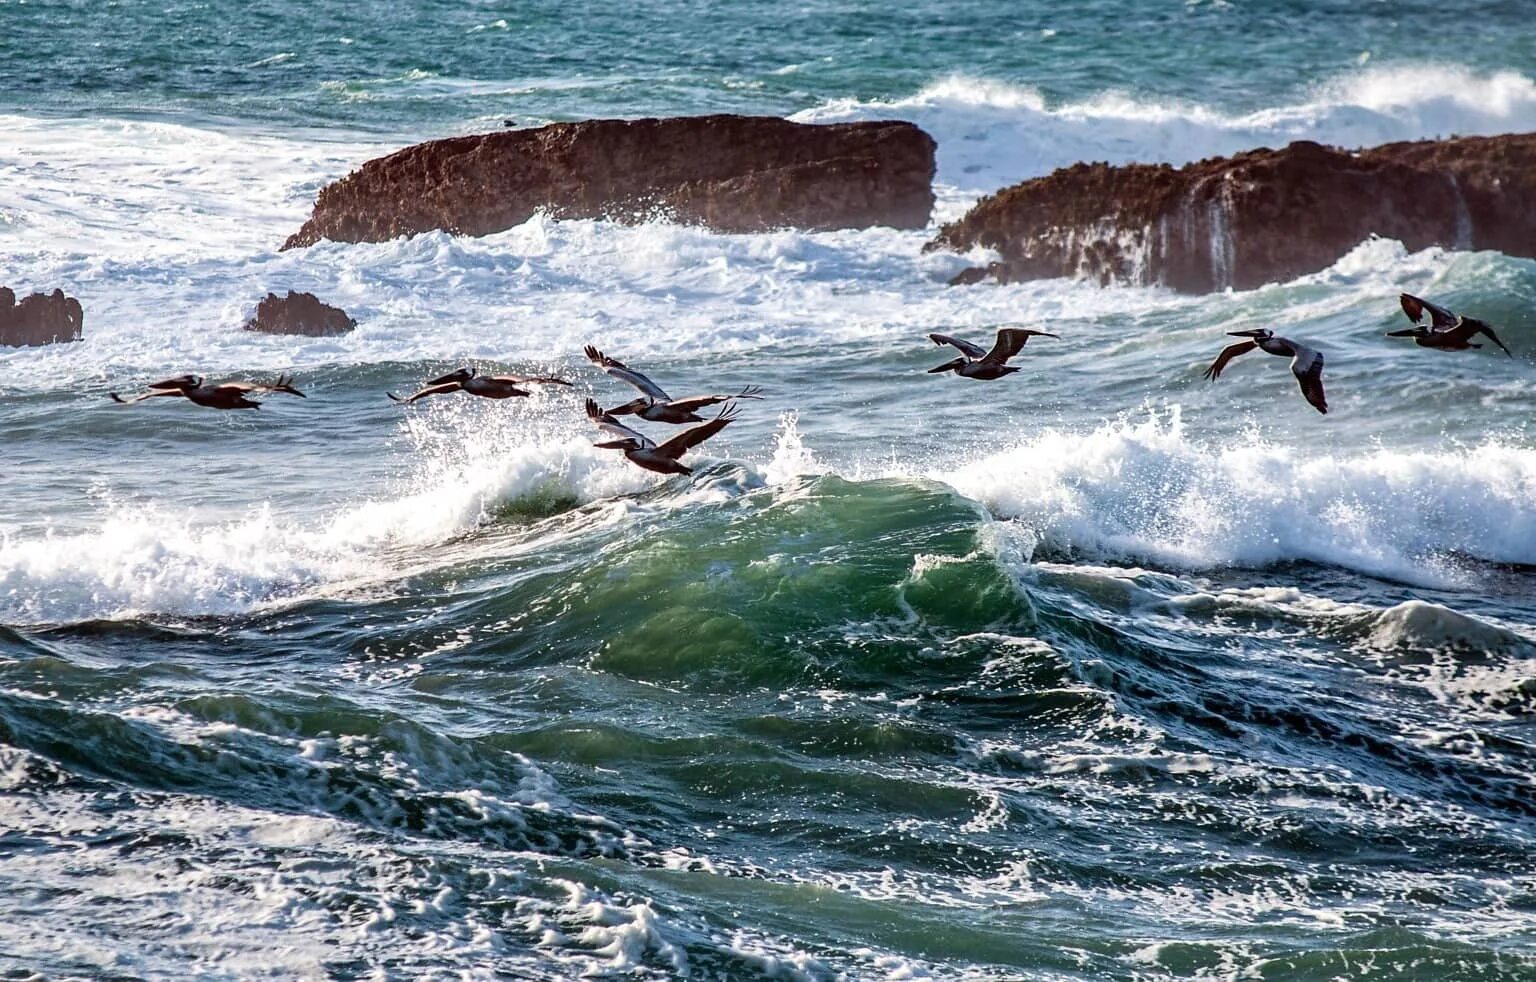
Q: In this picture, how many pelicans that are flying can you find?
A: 7